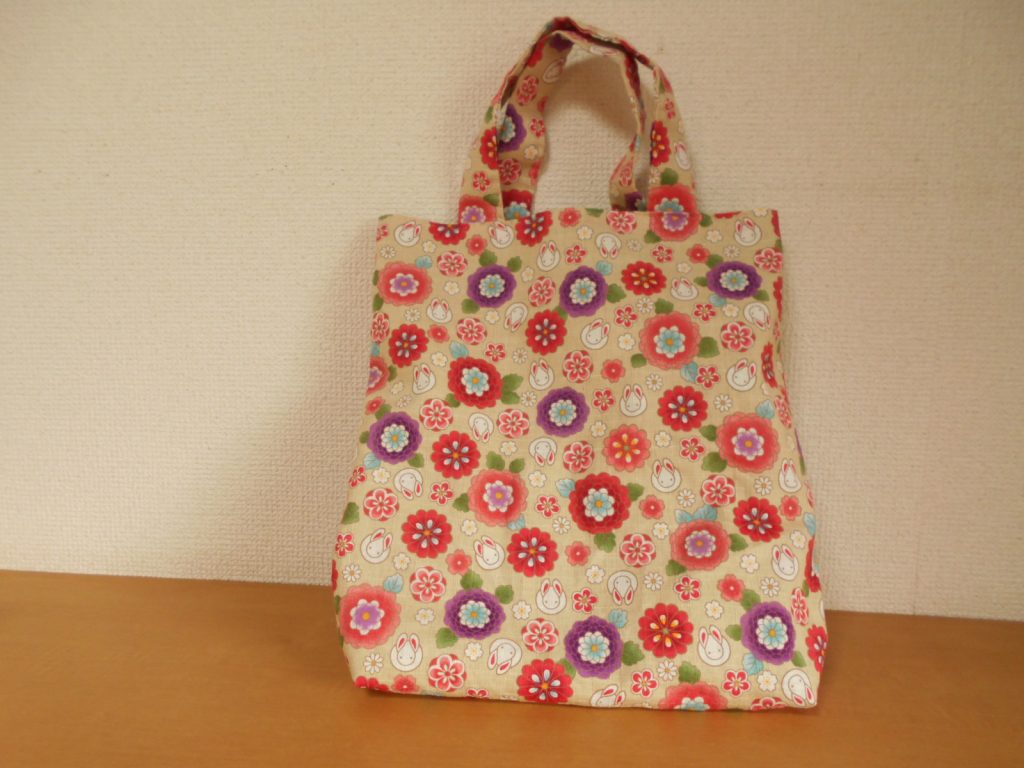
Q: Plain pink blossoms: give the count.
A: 12